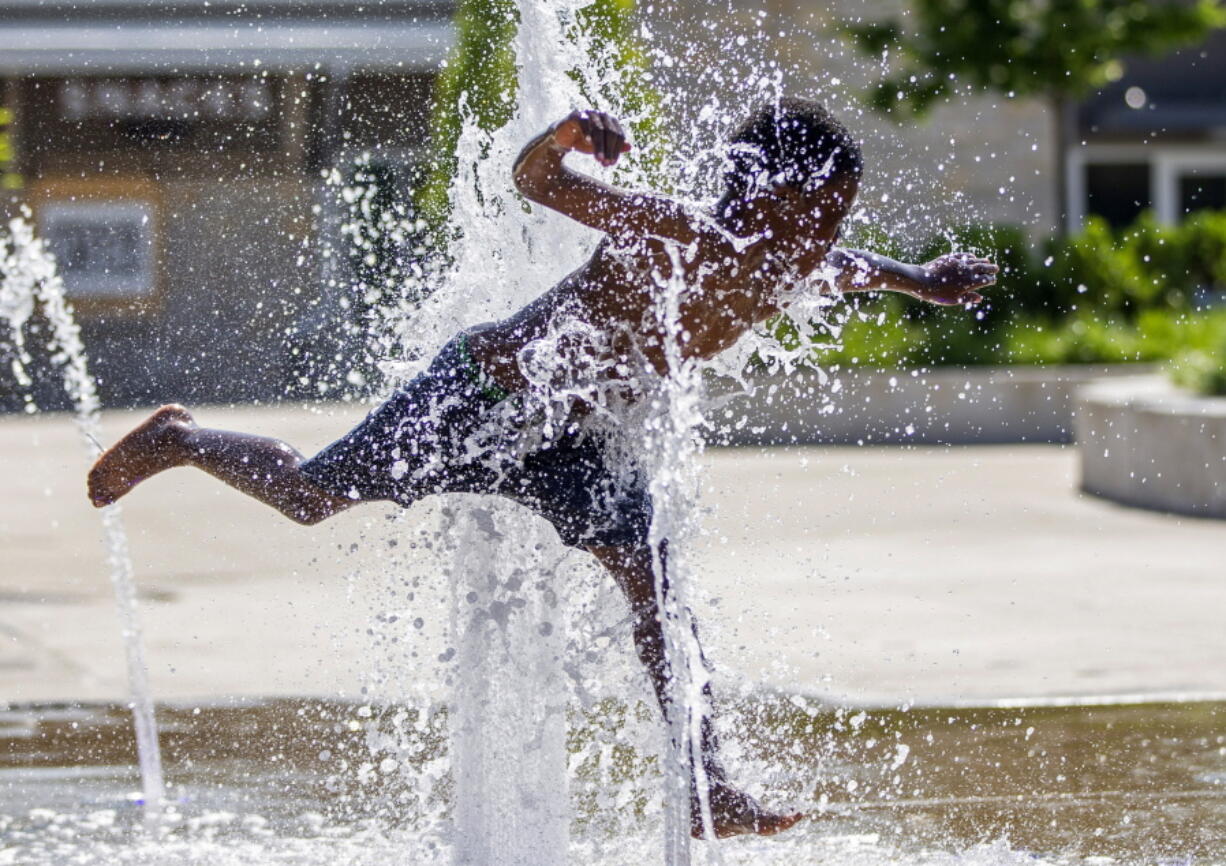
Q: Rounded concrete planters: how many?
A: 1